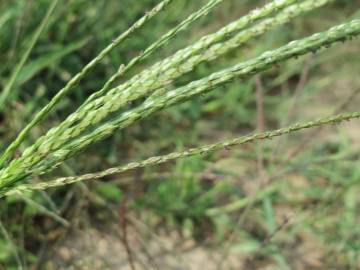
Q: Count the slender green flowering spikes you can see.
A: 6